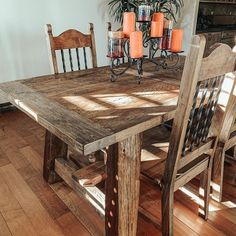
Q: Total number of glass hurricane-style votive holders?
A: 3